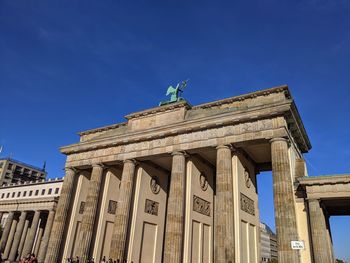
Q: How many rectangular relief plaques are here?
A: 5